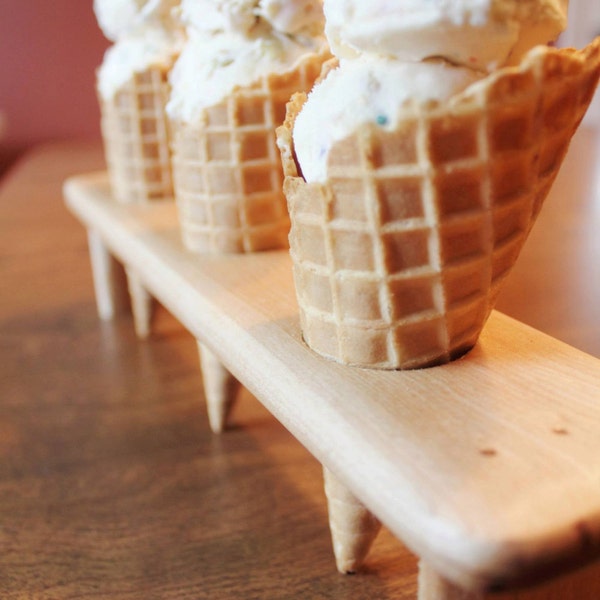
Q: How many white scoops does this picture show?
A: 6